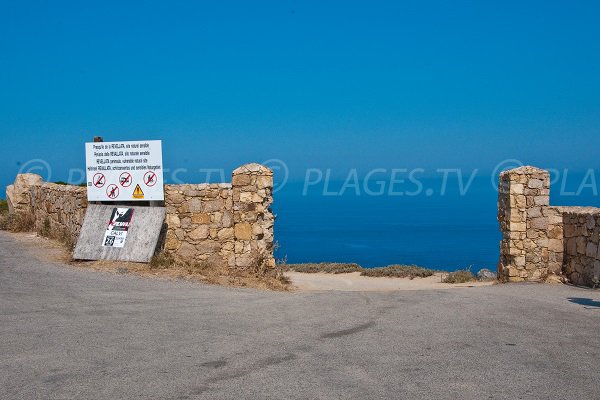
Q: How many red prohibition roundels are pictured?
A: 4